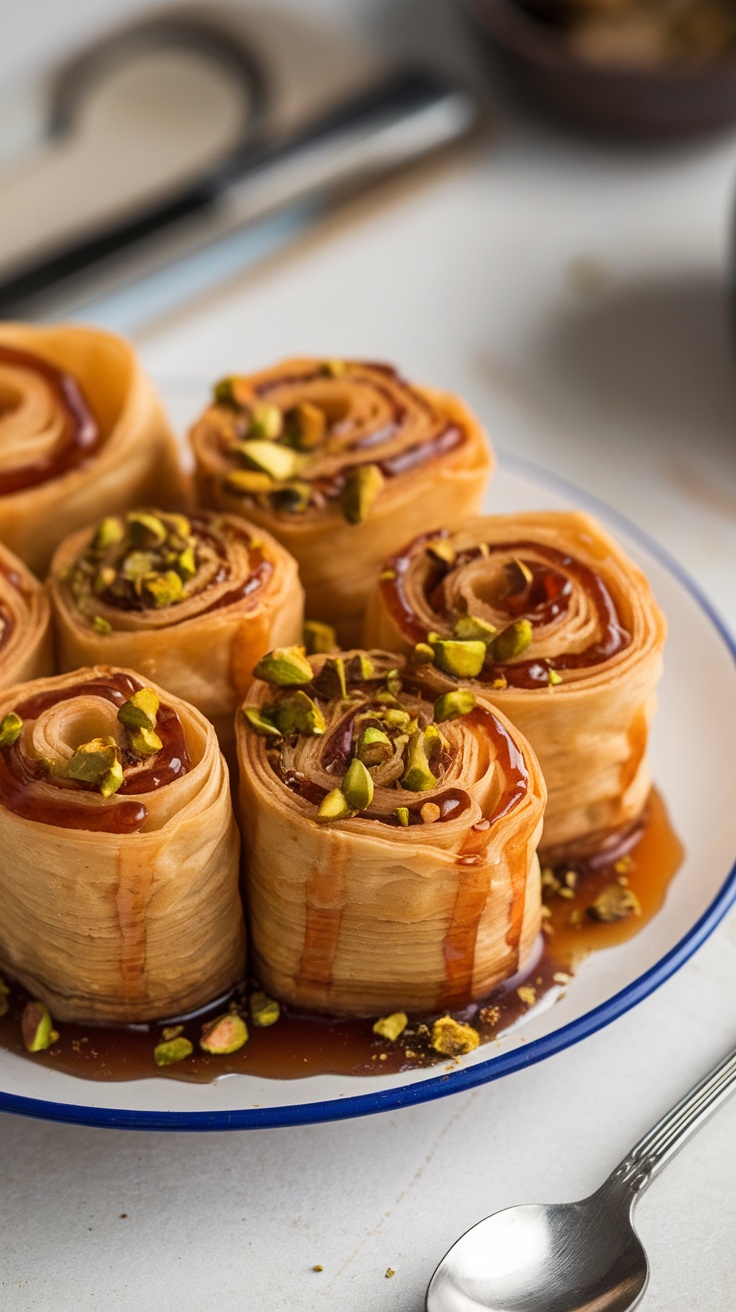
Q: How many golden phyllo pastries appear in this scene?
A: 7